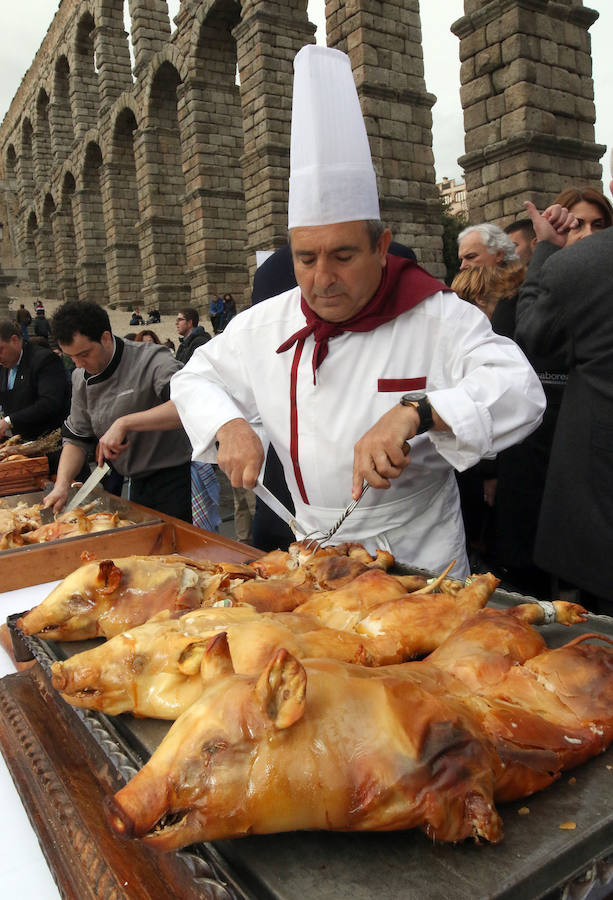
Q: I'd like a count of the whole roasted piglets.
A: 3